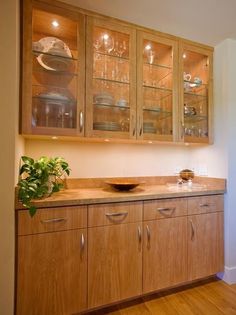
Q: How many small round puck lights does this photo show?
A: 8